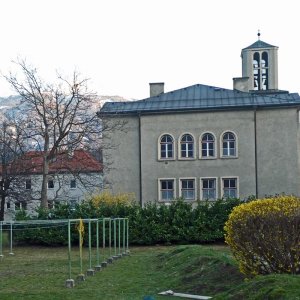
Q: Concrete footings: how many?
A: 12